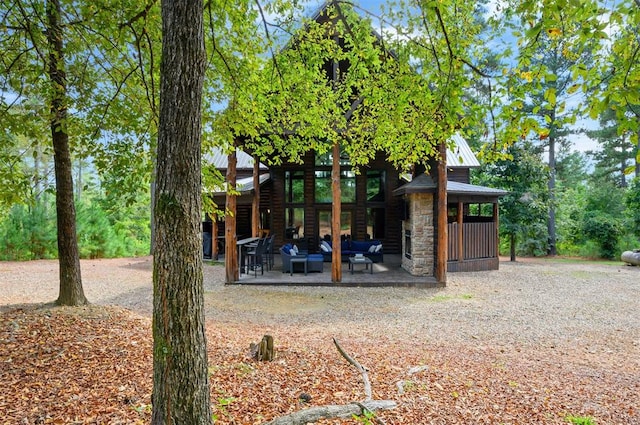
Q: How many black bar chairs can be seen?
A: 3